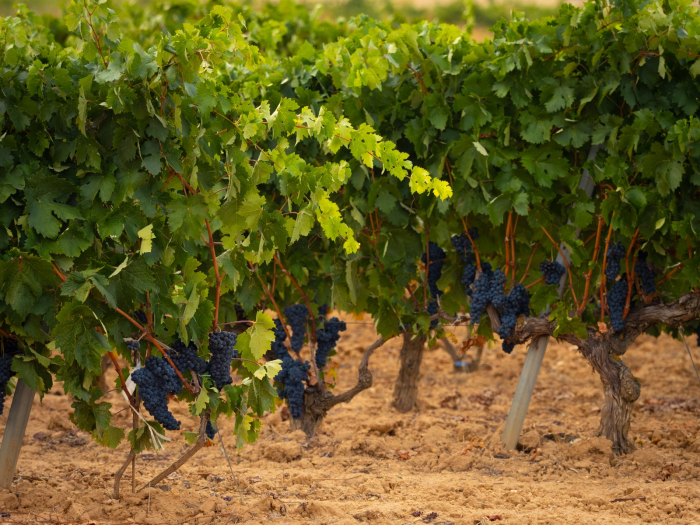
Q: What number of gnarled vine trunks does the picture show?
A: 3